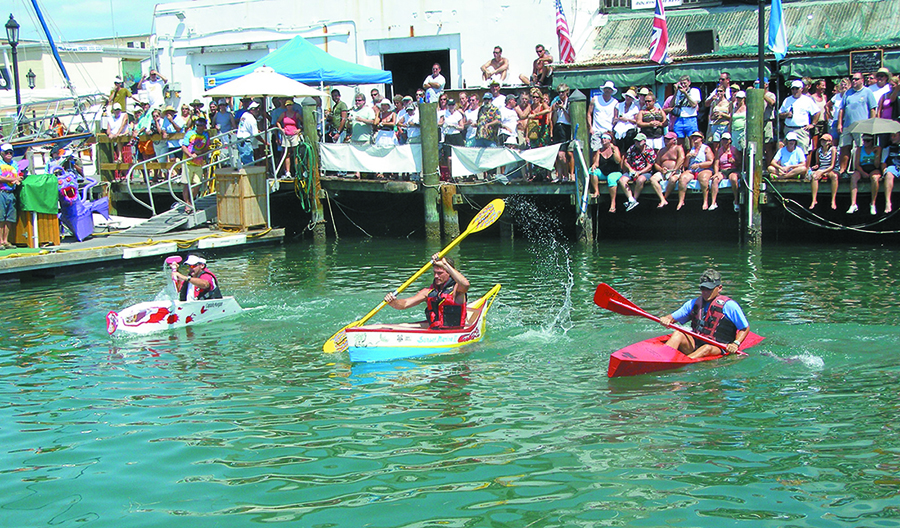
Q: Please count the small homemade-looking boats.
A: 3